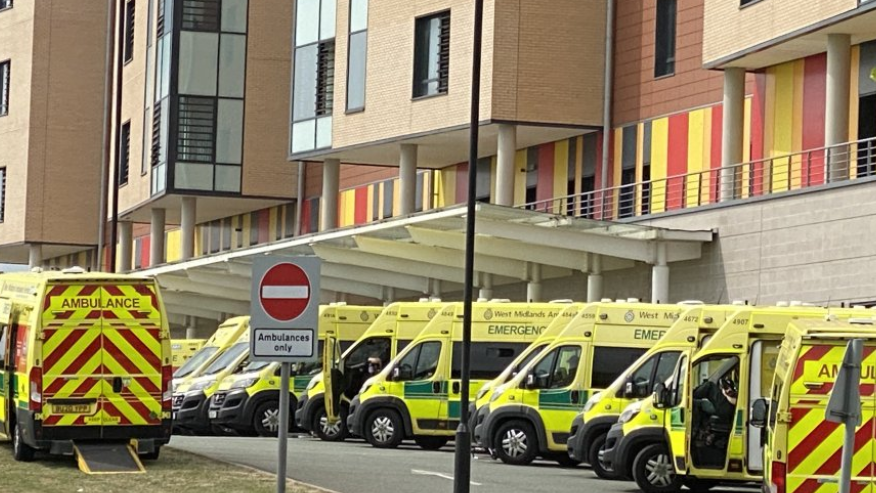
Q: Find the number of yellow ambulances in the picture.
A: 12